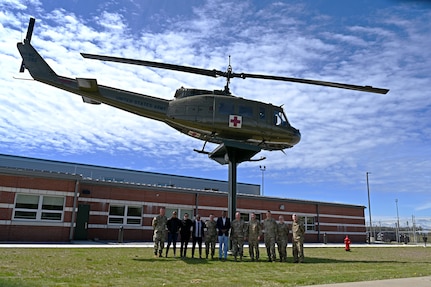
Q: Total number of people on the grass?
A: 11